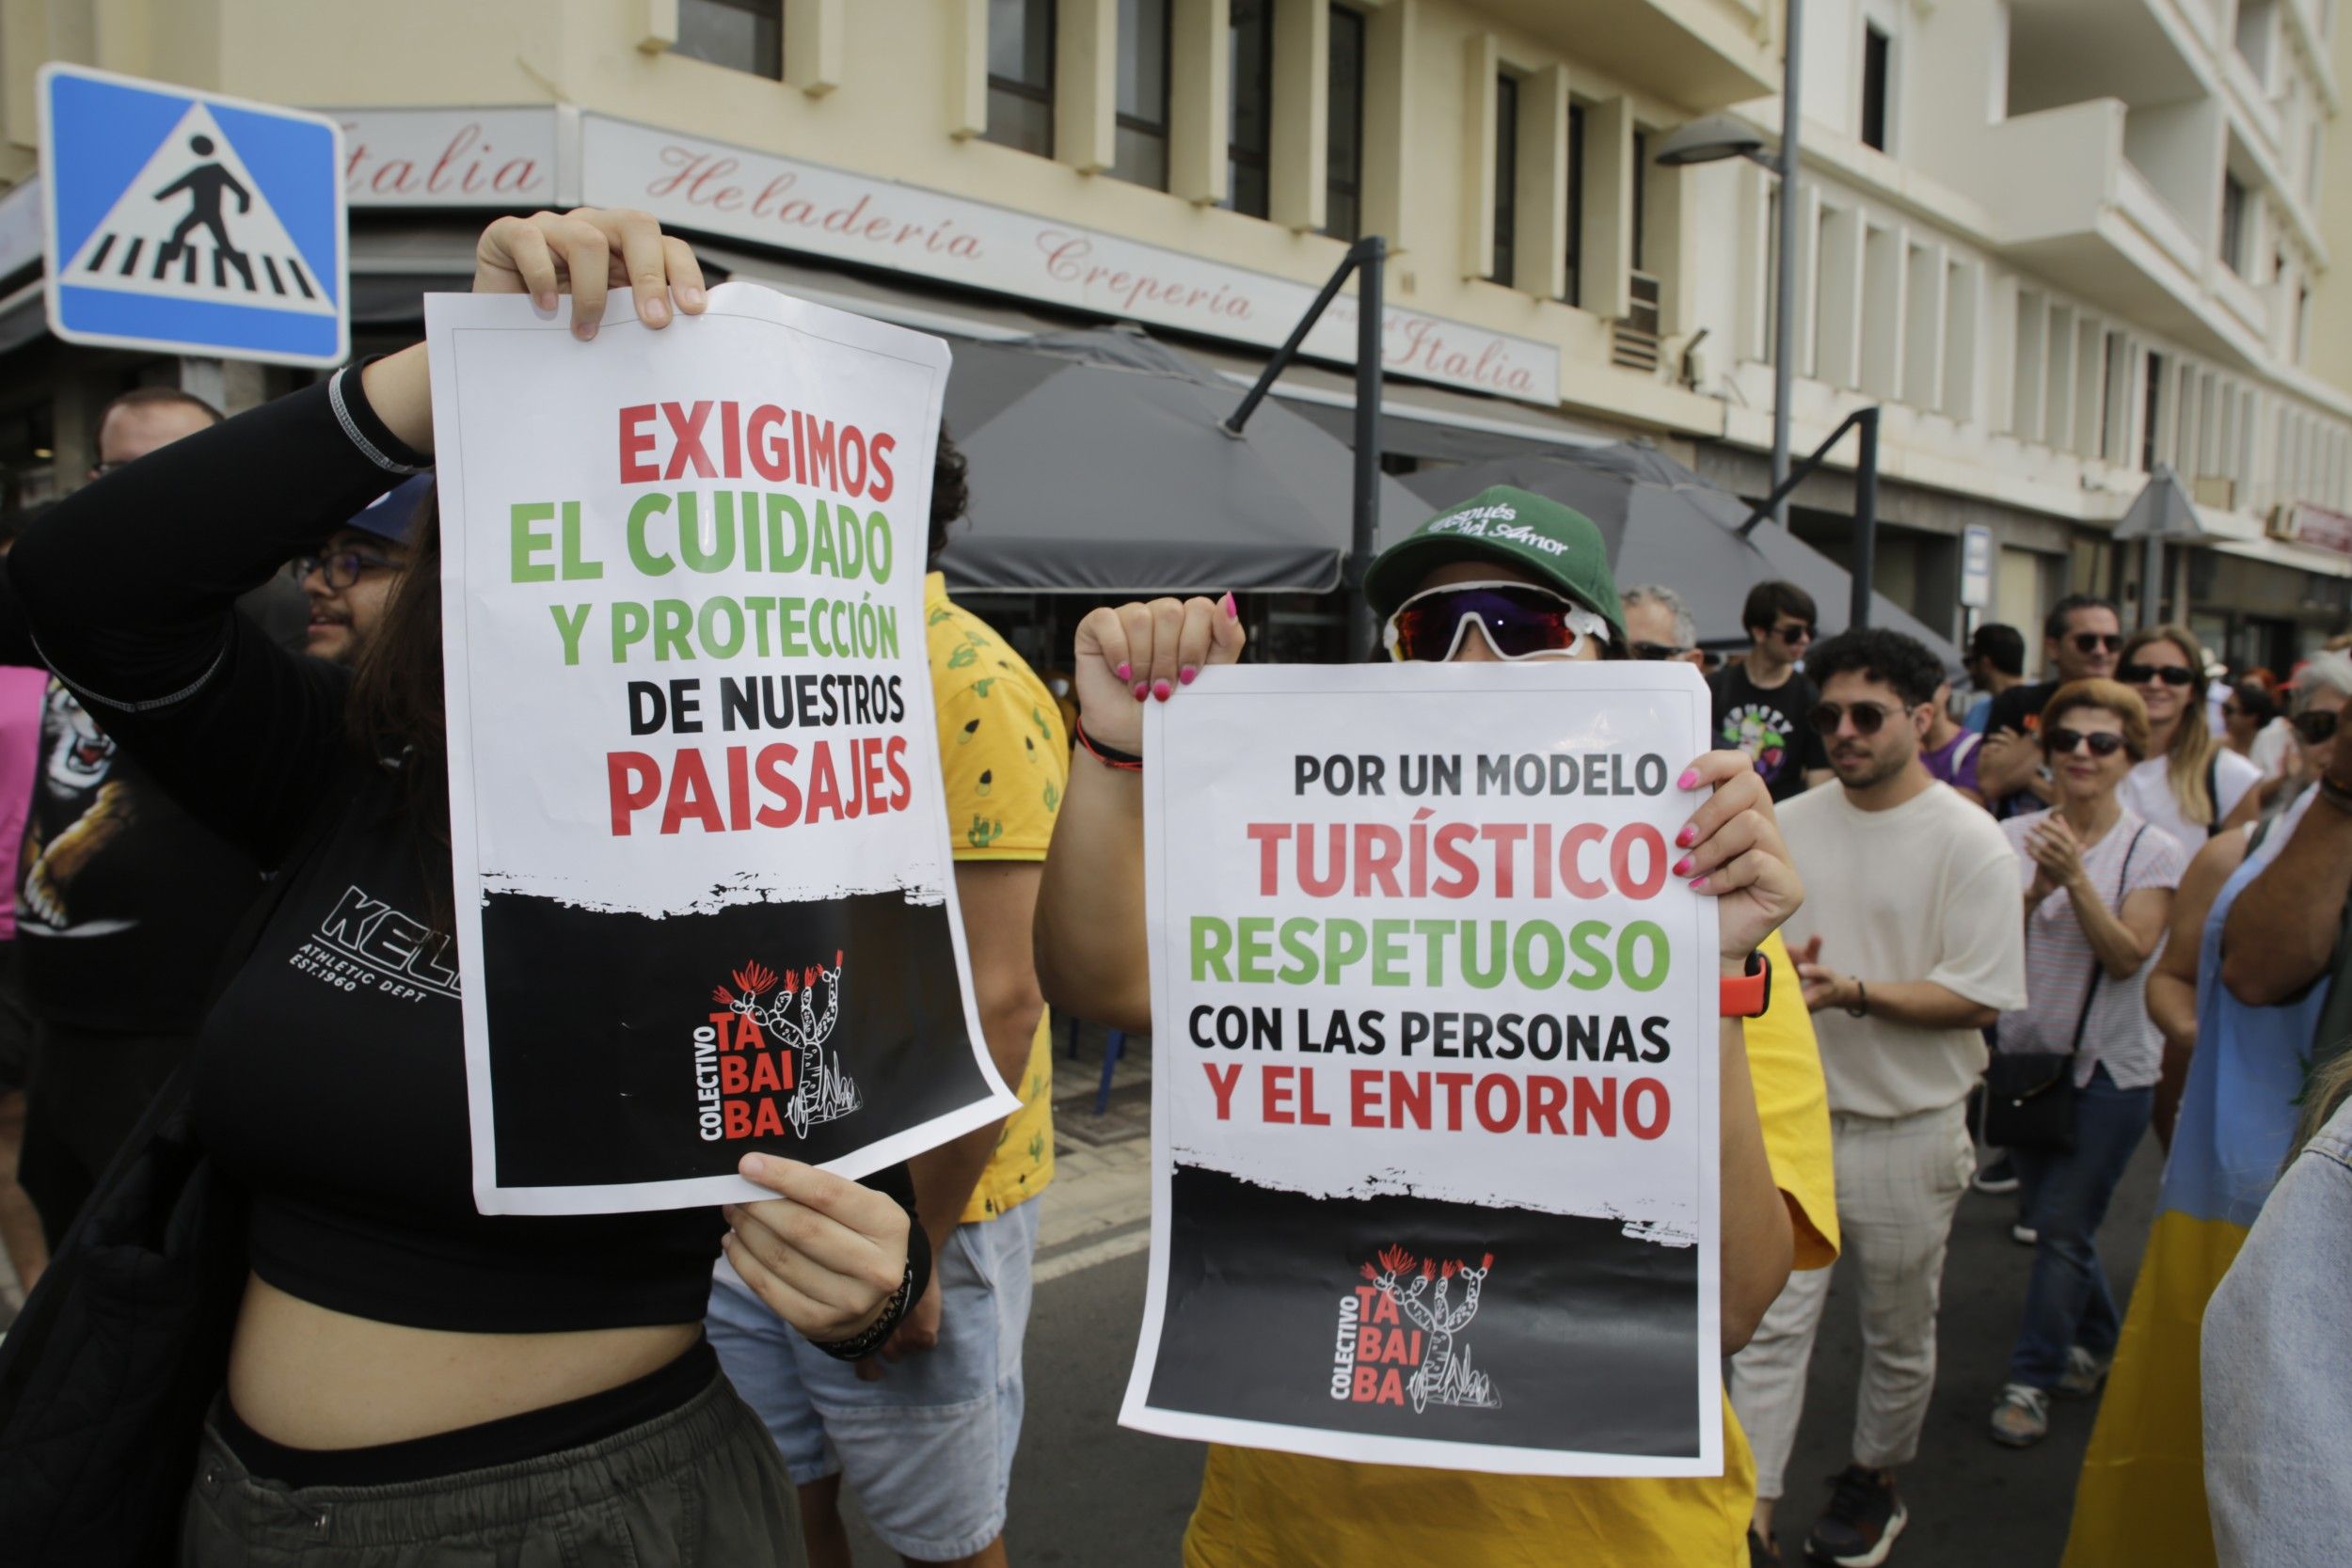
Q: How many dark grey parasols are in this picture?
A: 2